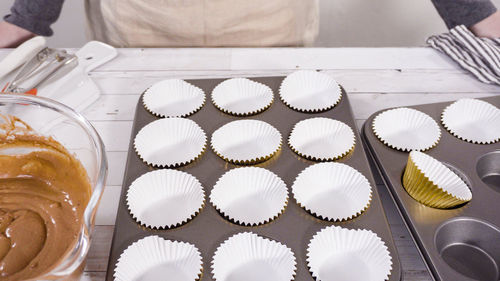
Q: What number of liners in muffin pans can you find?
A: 15